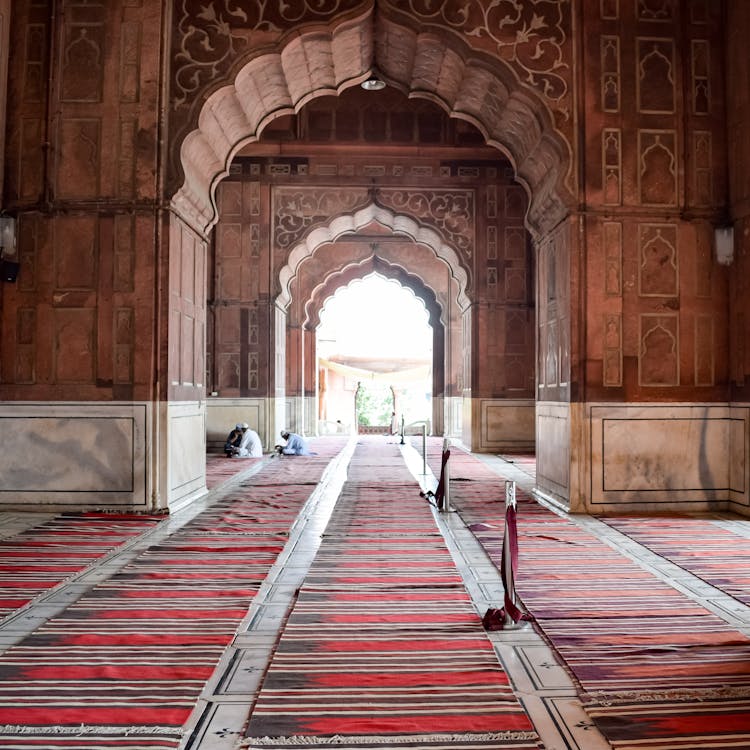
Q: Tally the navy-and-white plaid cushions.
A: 0